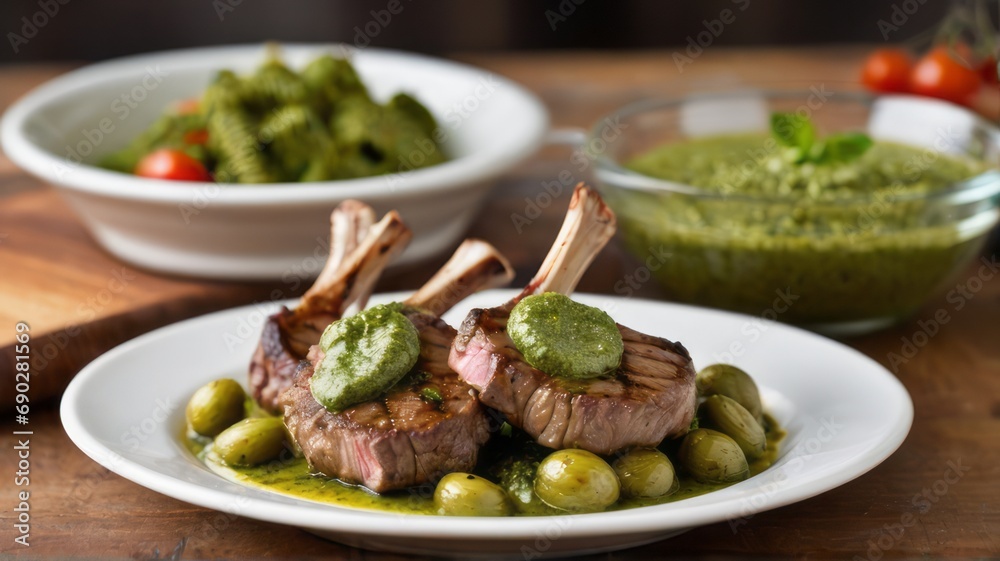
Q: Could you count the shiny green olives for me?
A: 8